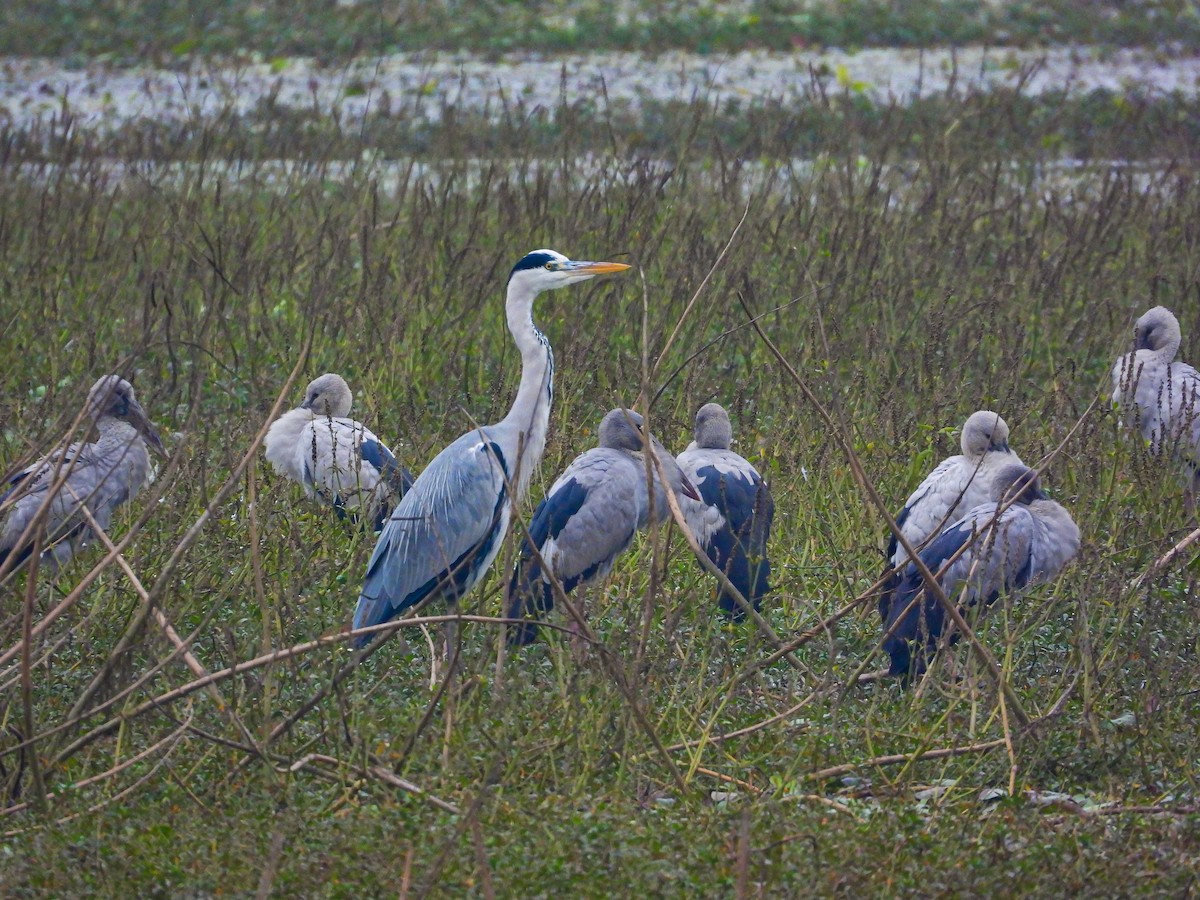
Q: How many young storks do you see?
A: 7